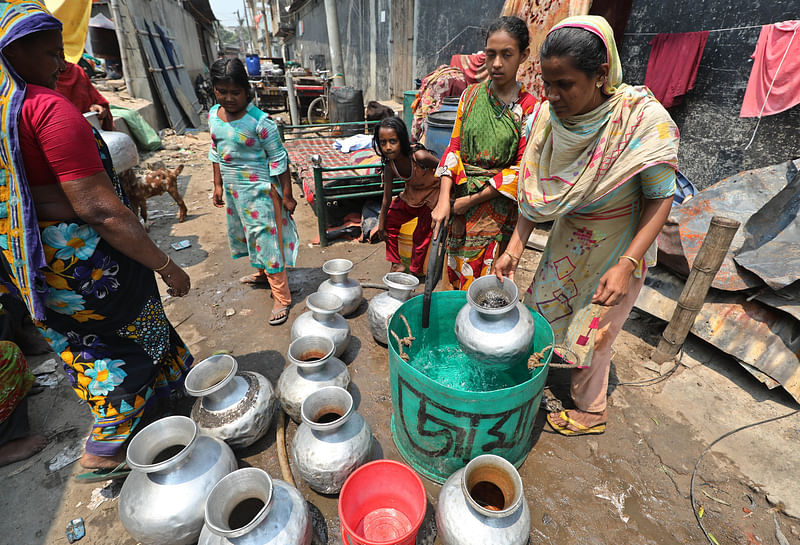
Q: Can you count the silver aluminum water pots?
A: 11